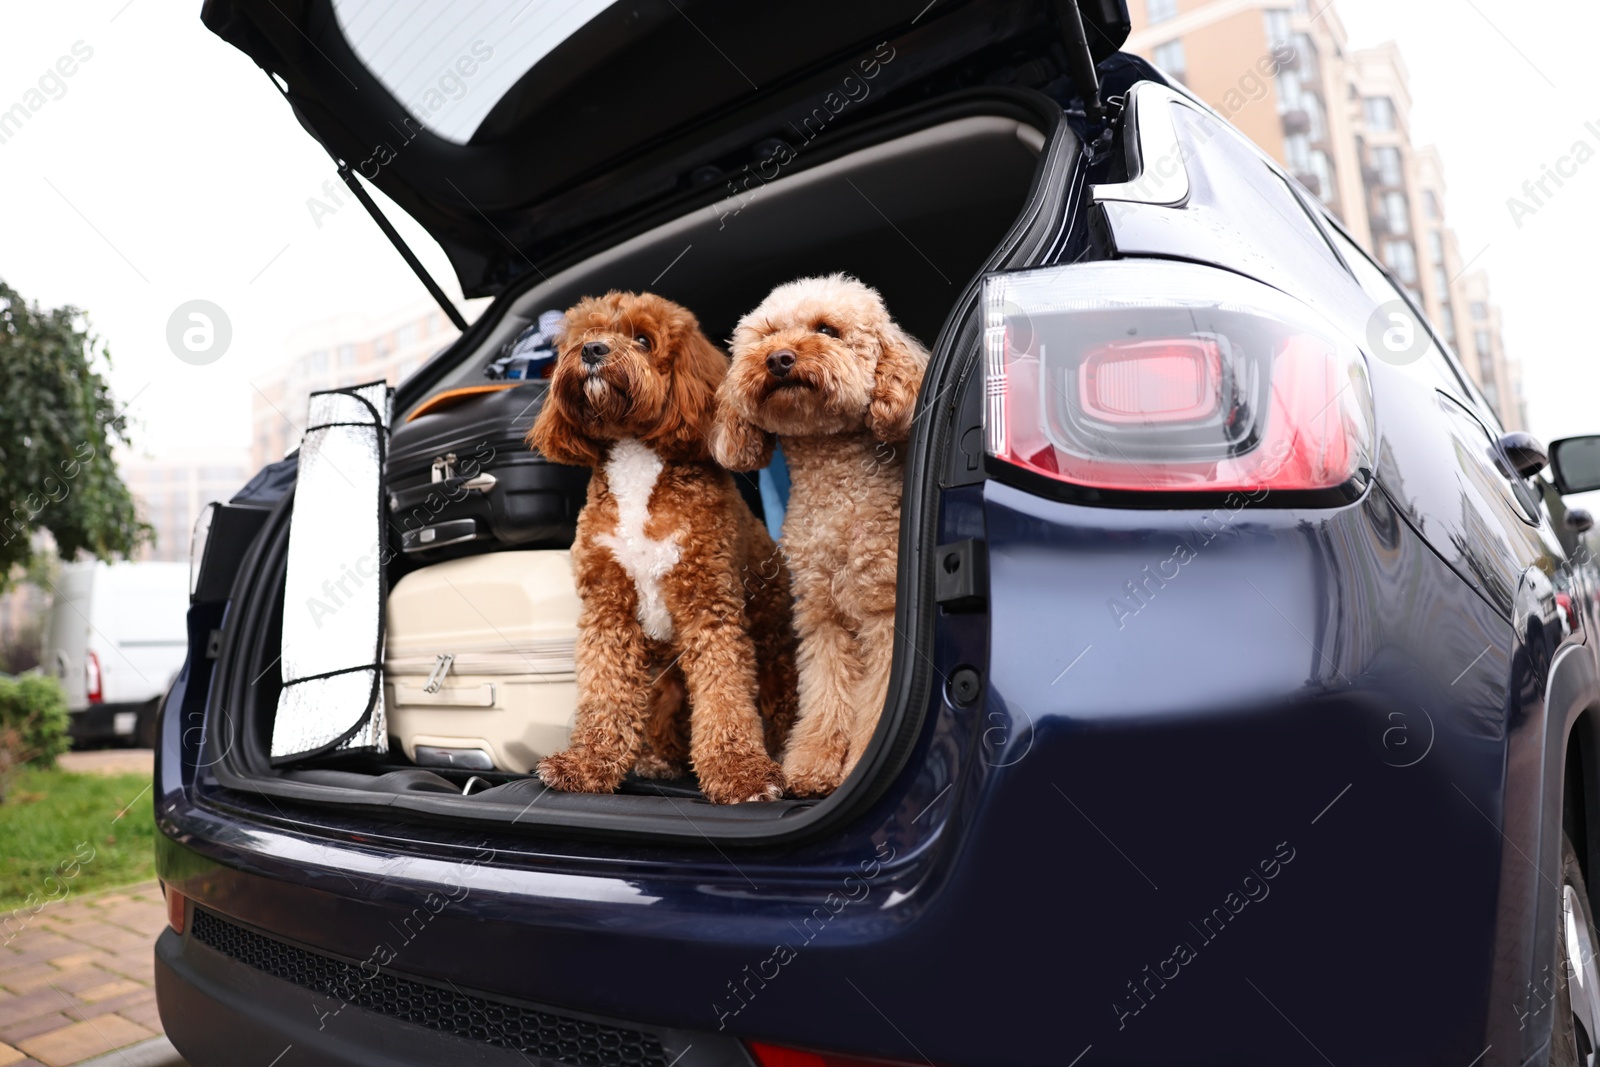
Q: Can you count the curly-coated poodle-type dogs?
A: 2